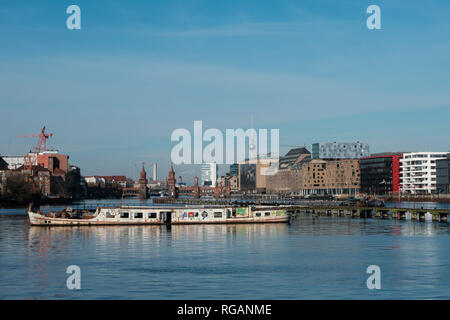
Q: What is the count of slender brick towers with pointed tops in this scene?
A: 2